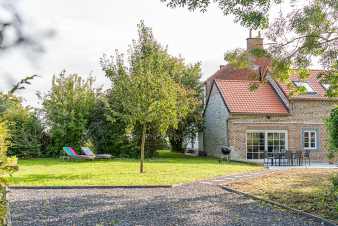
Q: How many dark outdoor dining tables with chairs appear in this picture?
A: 1